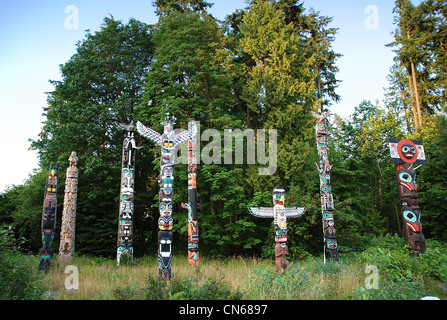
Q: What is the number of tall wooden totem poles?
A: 8